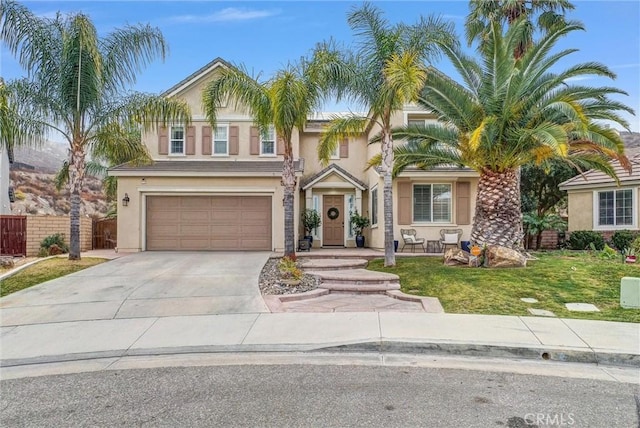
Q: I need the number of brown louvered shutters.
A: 9